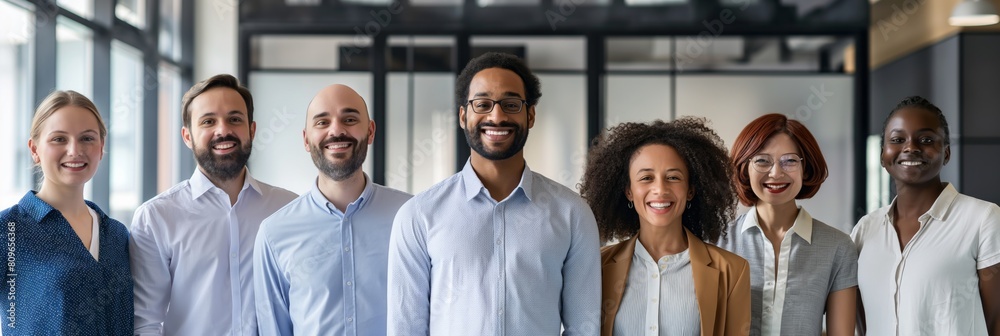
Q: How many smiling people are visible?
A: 7